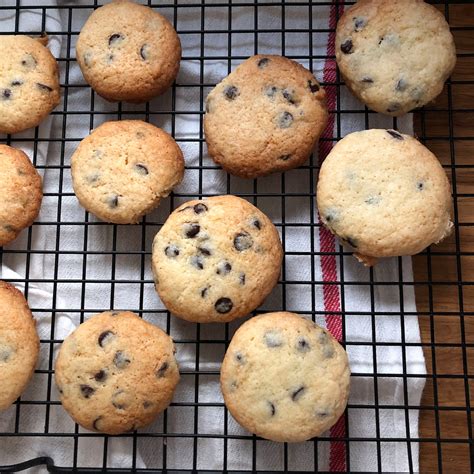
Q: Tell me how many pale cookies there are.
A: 3